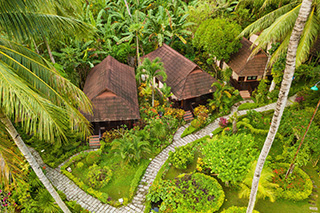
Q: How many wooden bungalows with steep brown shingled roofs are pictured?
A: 3